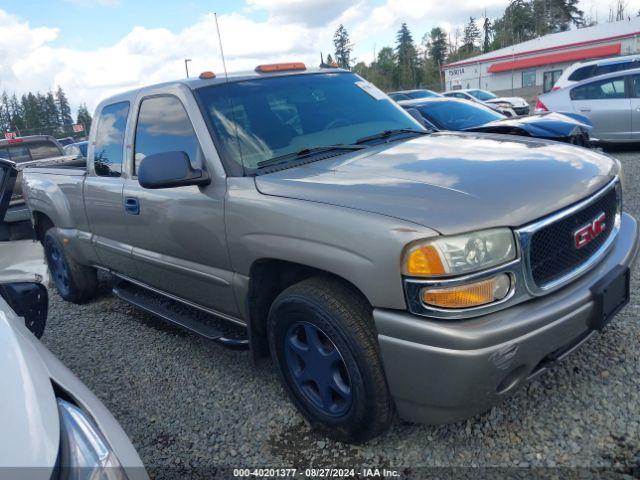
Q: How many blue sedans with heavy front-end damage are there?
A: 1